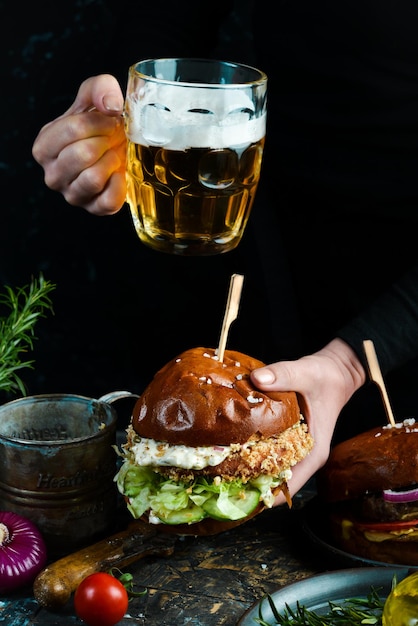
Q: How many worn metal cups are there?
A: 1